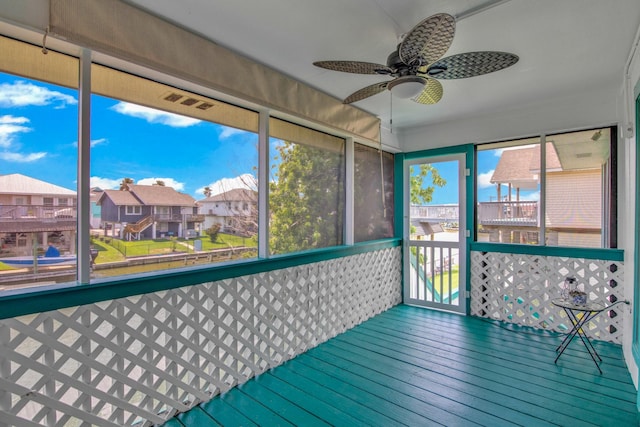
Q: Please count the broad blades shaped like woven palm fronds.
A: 5